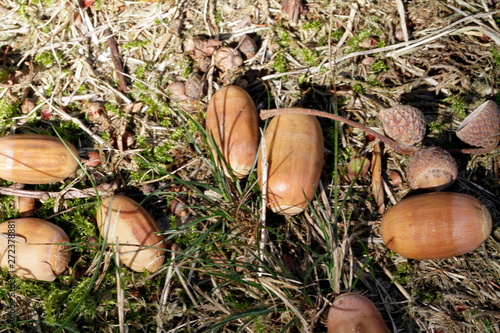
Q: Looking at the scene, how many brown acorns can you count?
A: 7